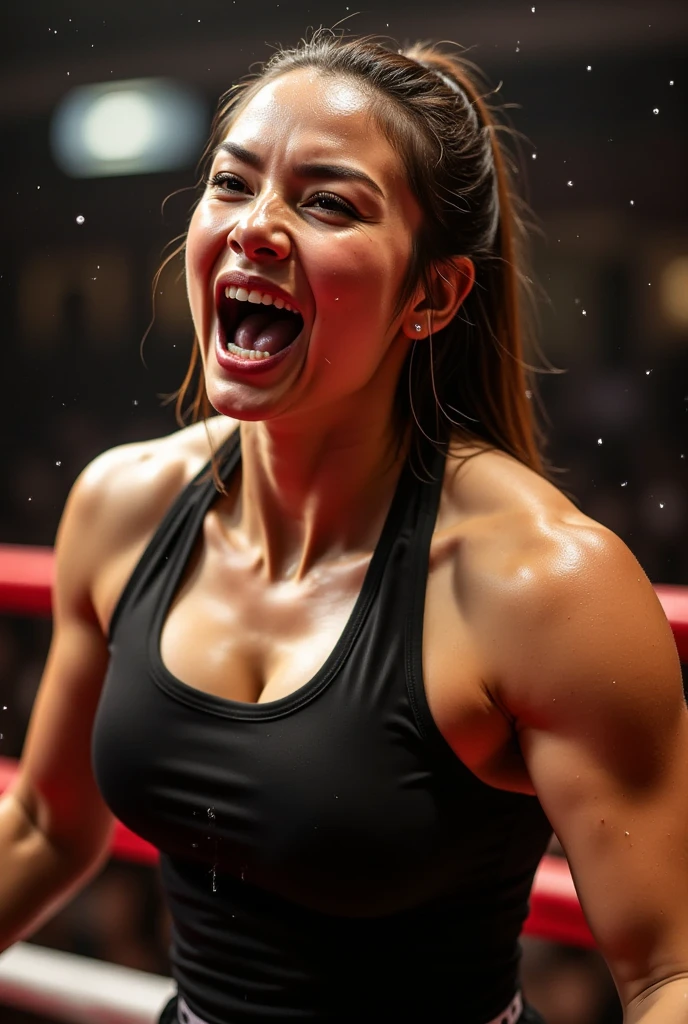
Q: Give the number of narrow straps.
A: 2